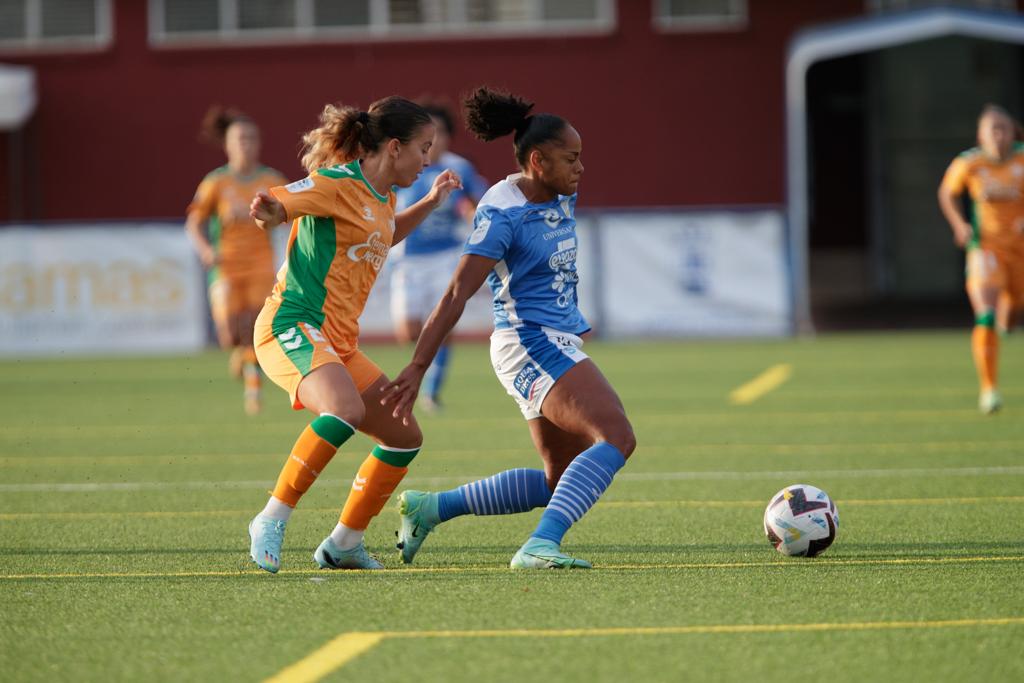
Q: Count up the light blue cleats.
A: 4